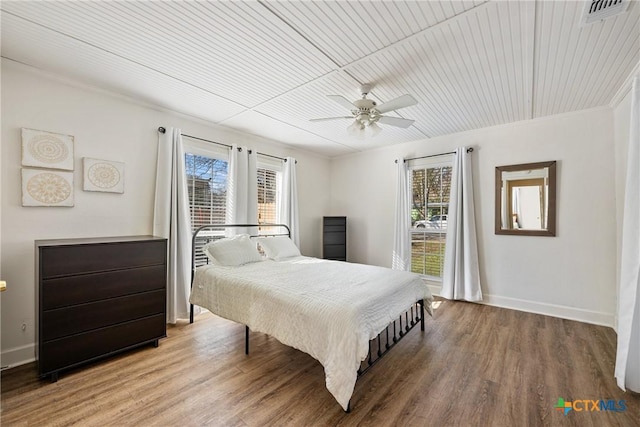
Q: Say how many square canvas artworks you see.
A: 3